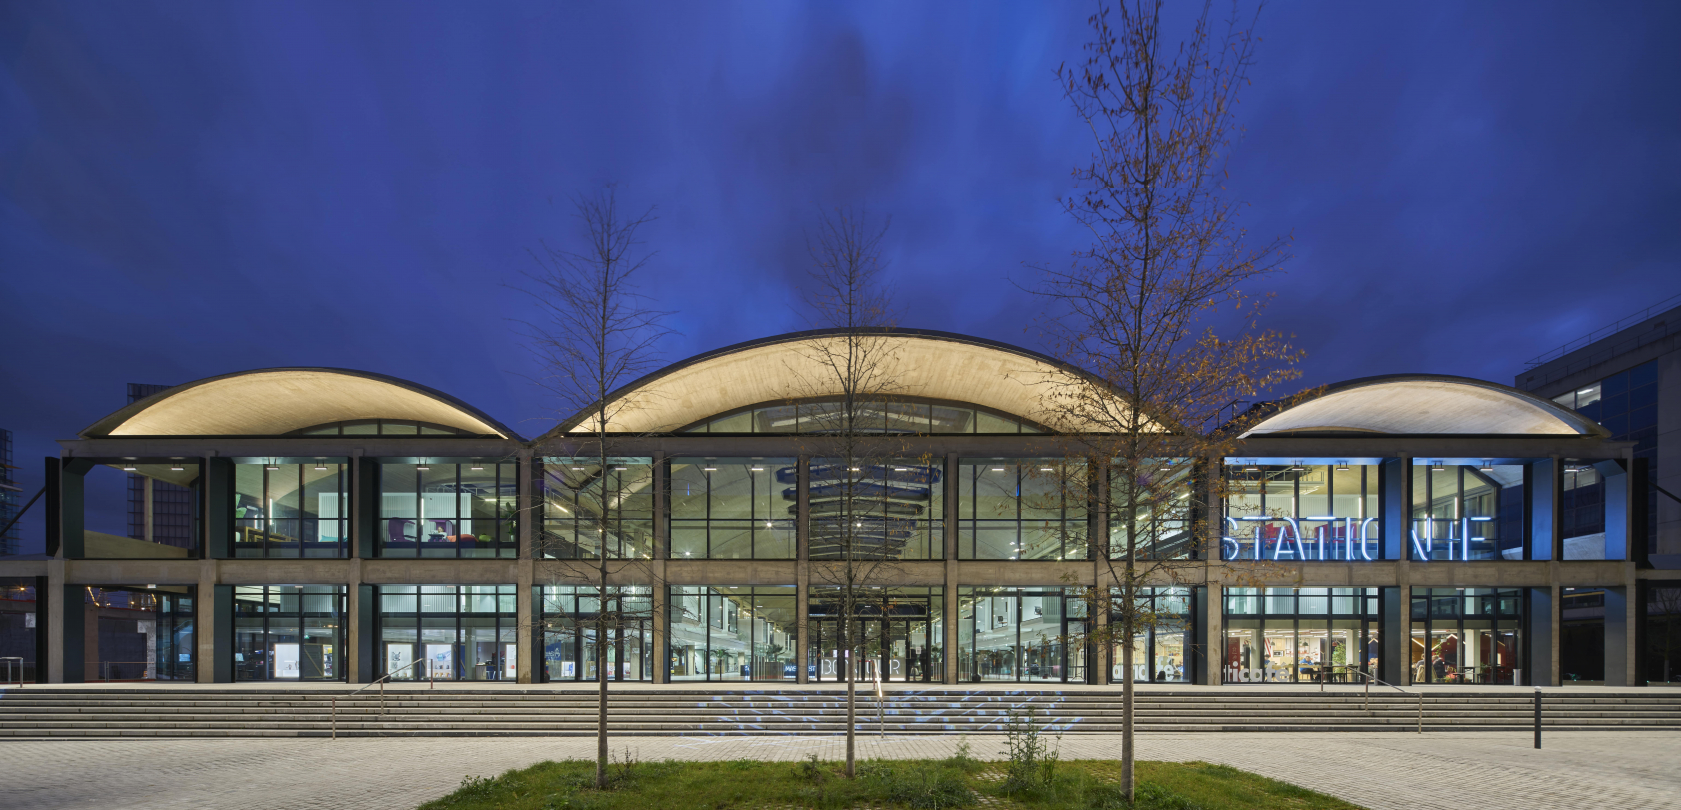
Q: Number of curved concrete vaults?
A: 3